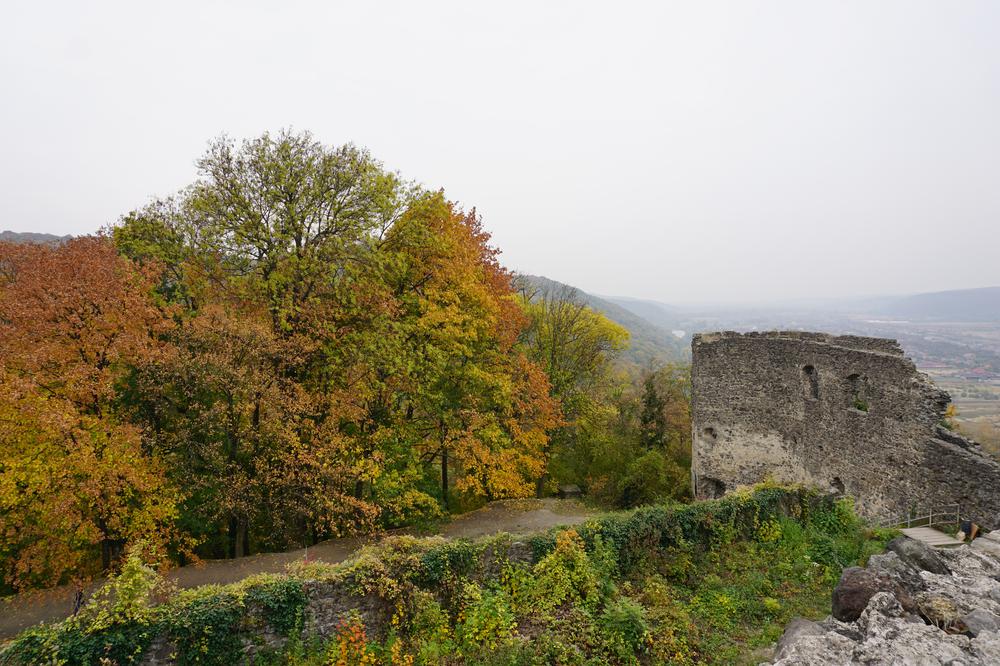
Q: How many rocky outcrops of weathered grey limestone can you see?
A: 1